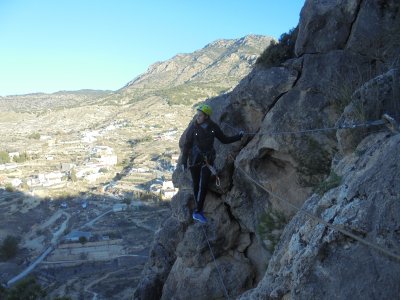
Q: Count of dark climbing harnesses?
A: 1